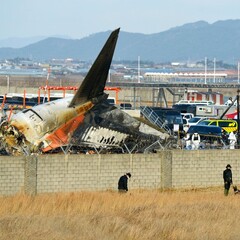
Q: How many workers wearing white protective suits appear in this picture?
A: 3